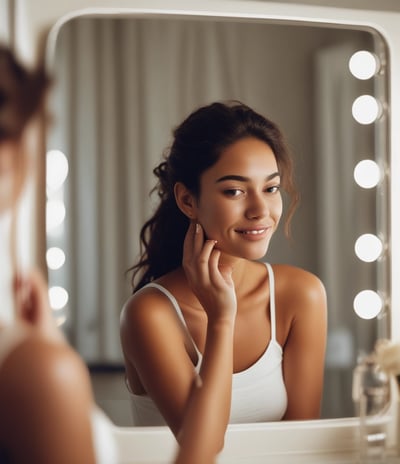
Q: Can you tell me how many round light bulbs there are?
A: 9